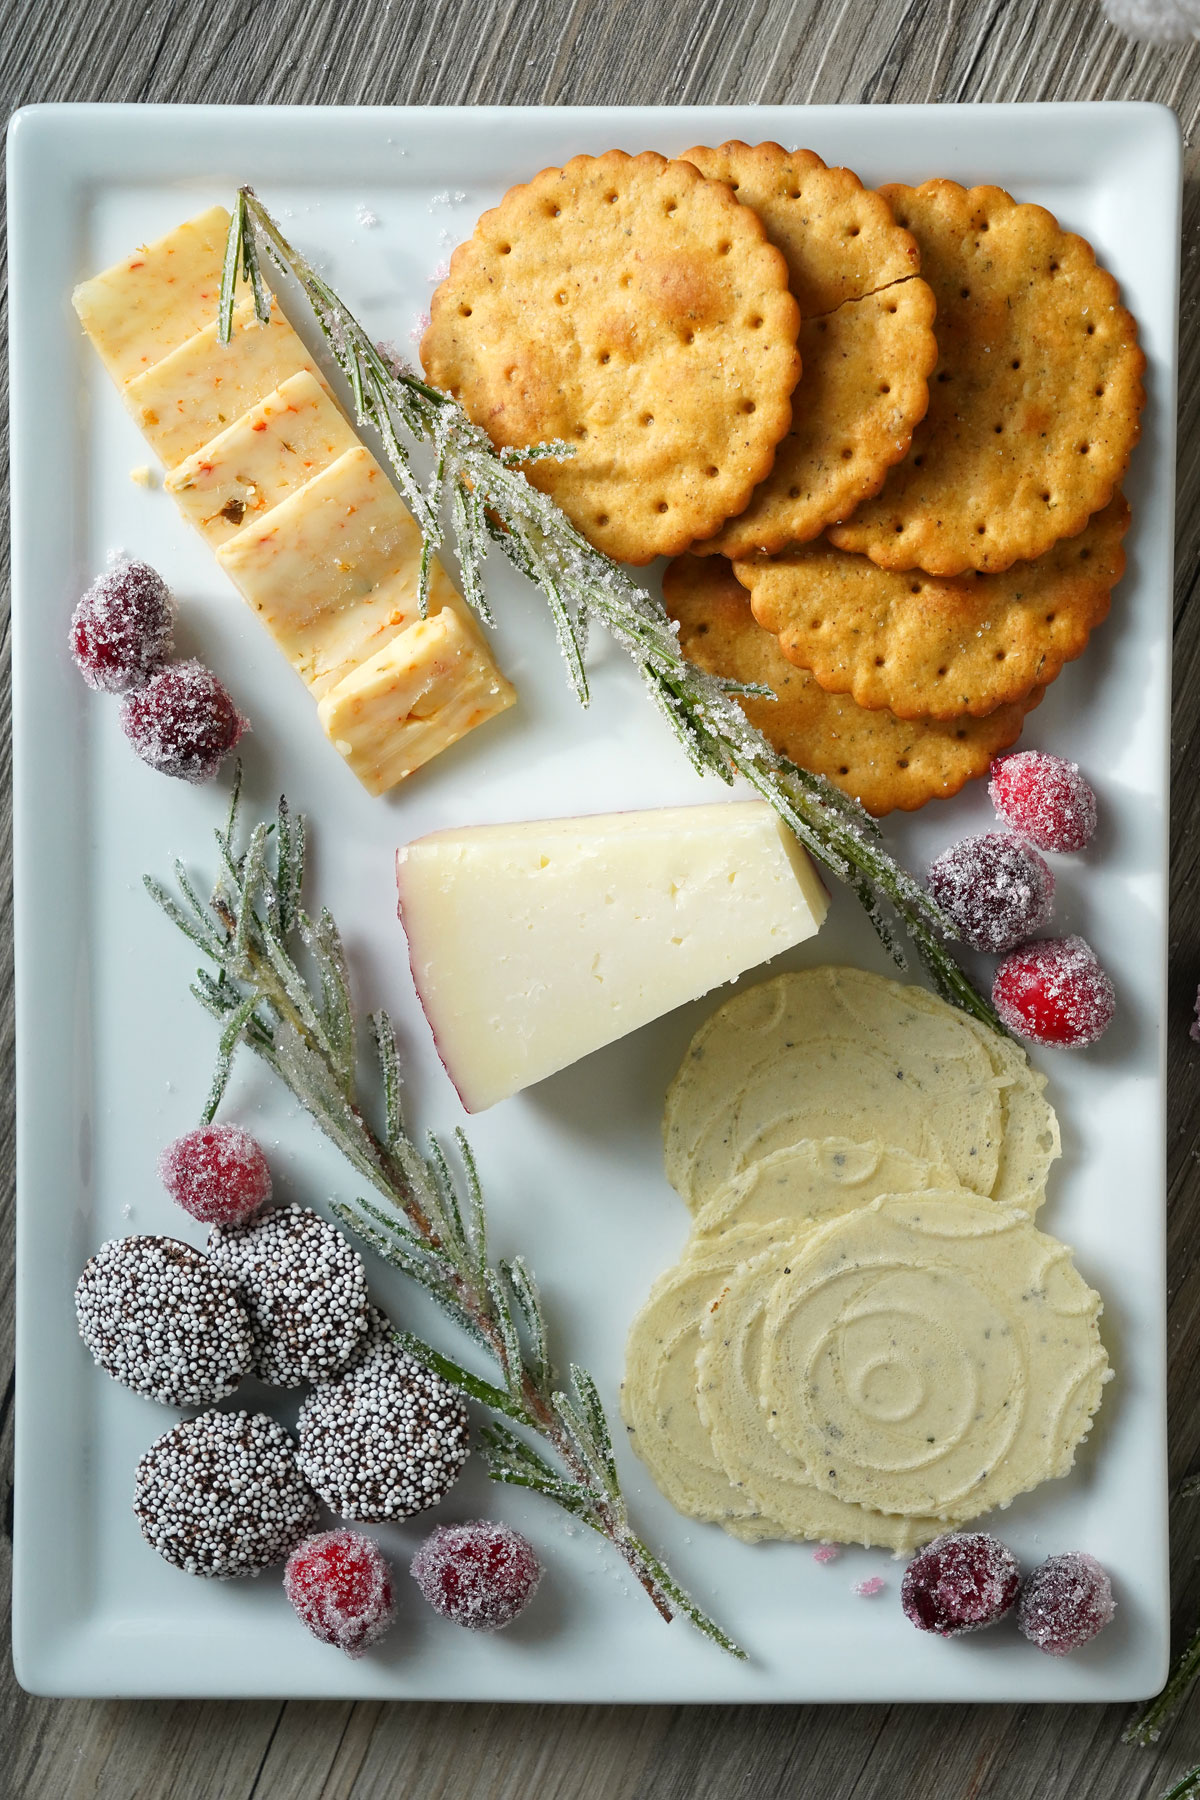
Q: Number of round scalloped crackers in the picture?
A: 5